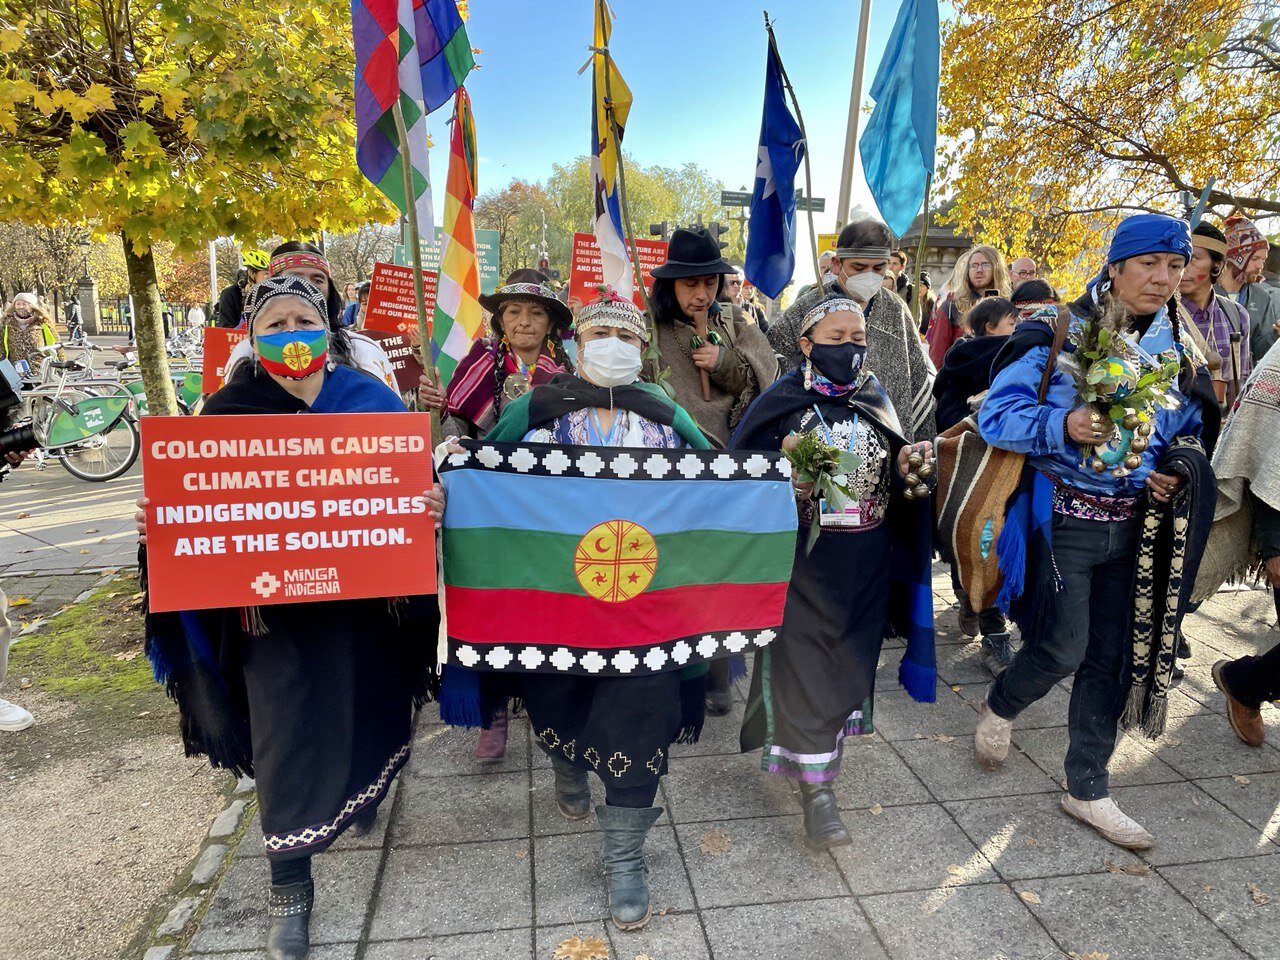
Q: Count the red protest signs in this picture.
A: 5